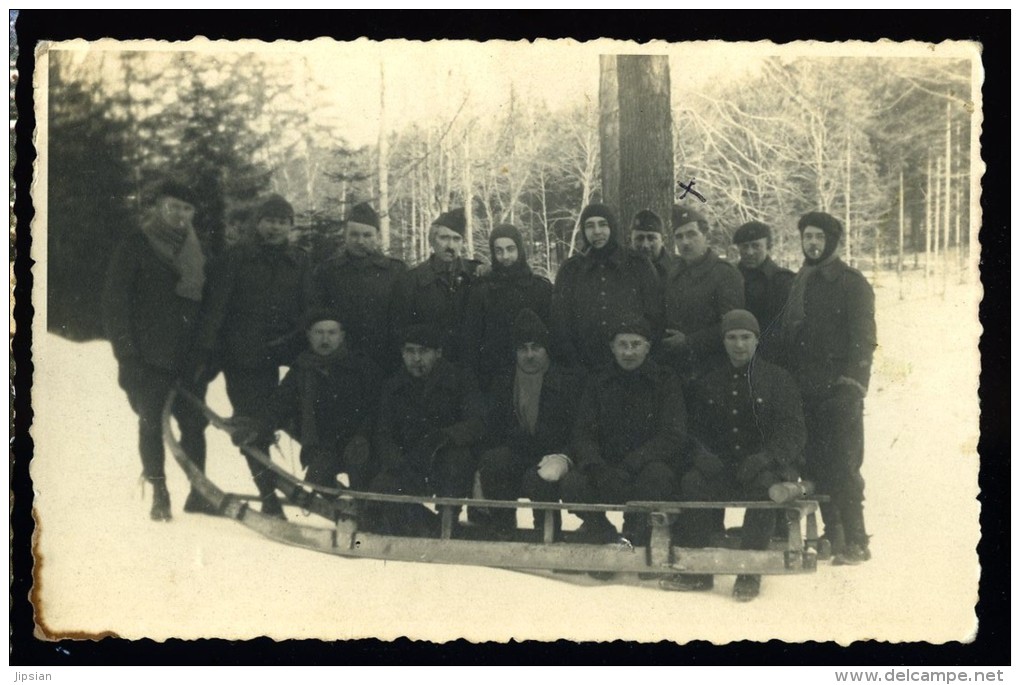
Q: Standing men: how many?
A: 10